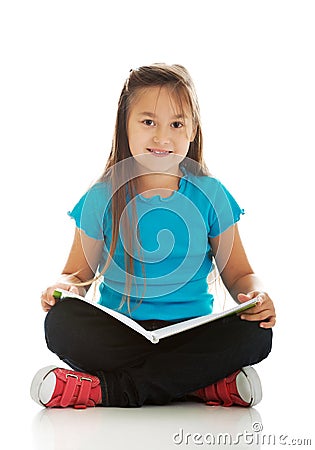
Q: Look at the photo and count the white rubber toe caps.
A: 2